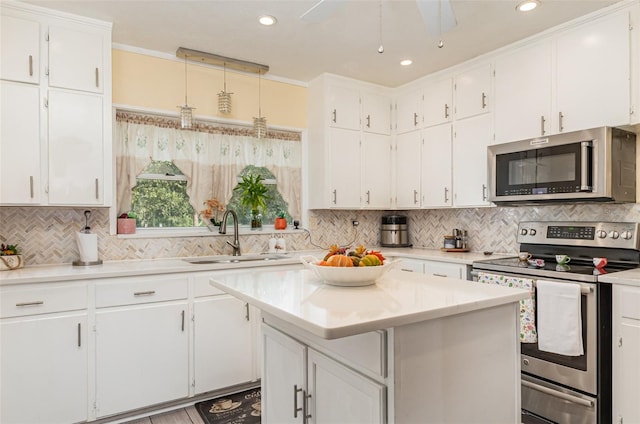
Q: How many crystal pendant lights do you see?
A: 3